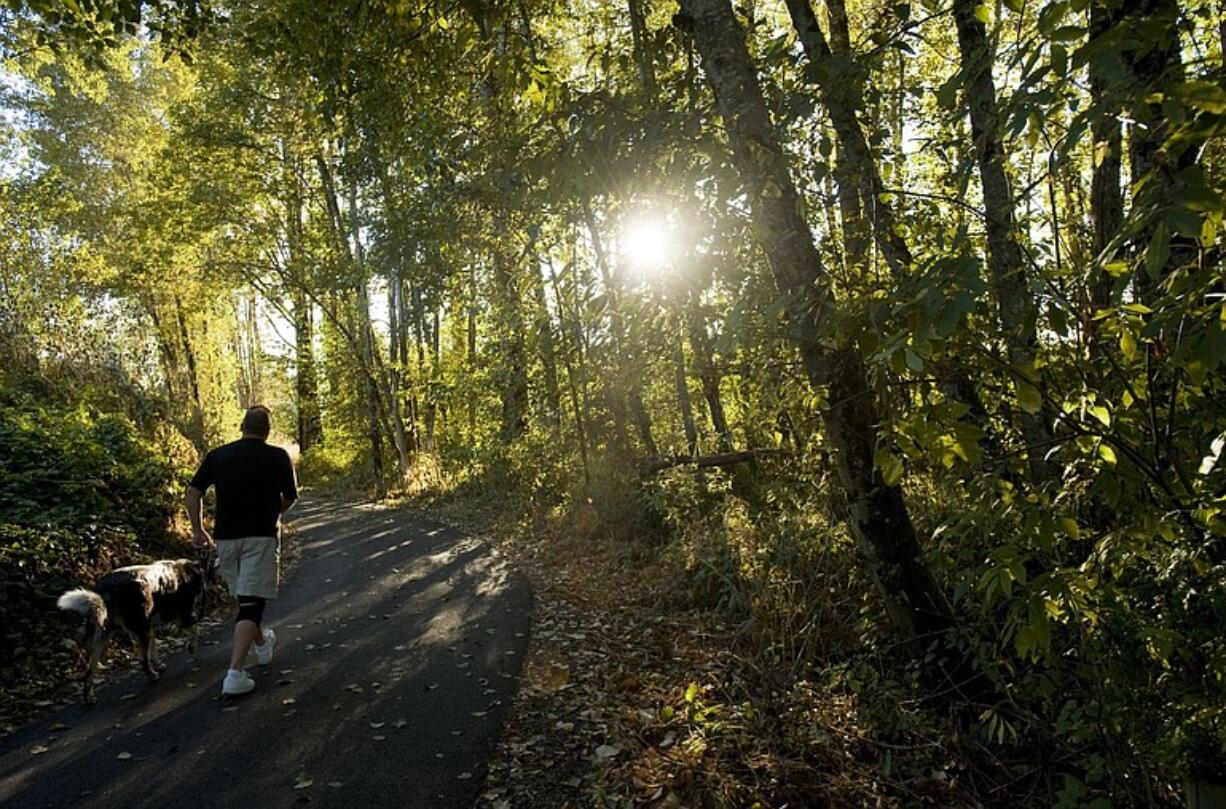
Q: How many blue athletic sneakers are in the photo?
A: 0